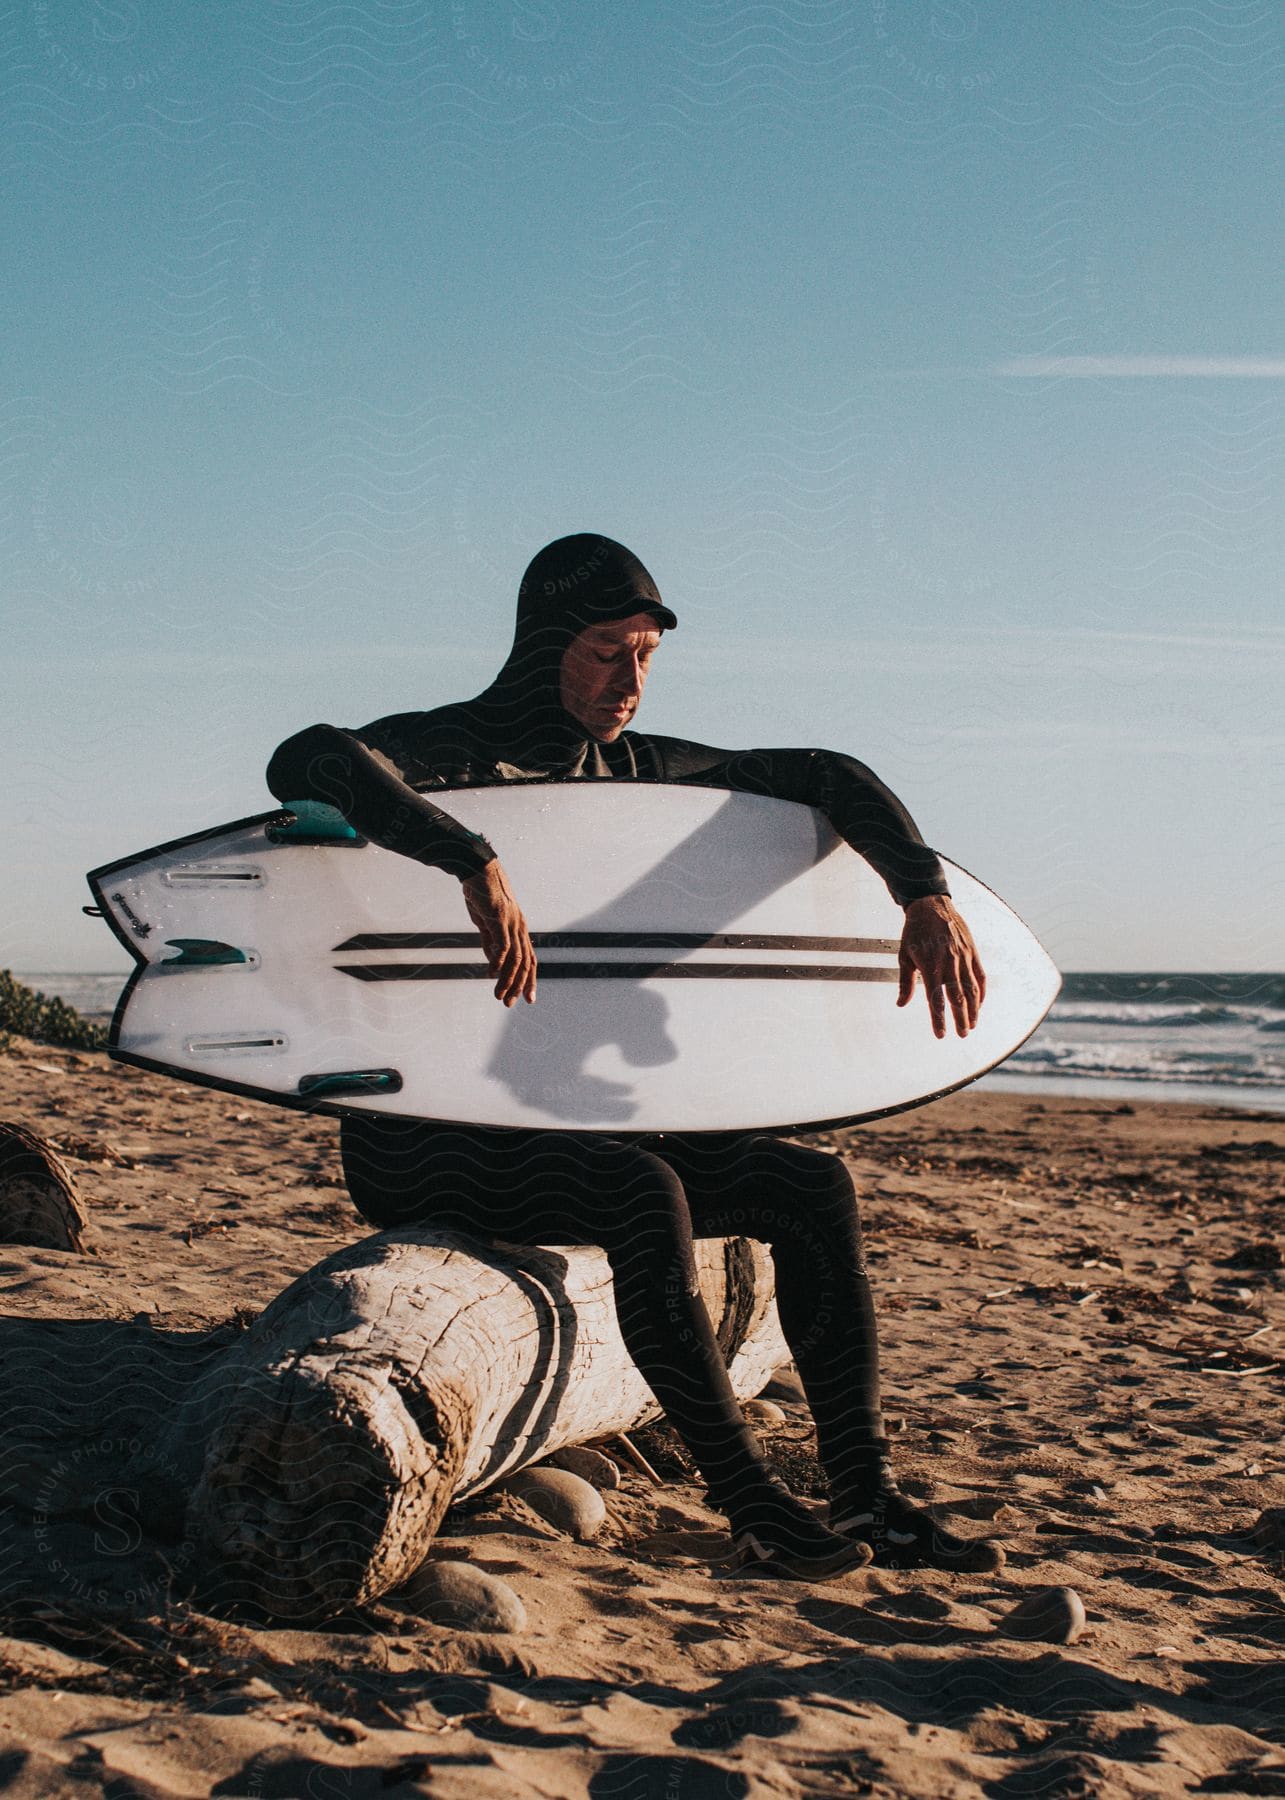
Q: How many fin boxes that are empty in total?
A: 2